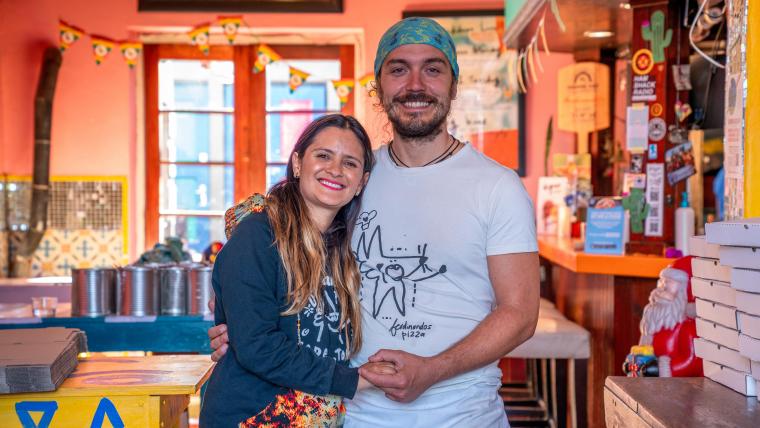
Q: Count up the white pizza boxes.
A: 15